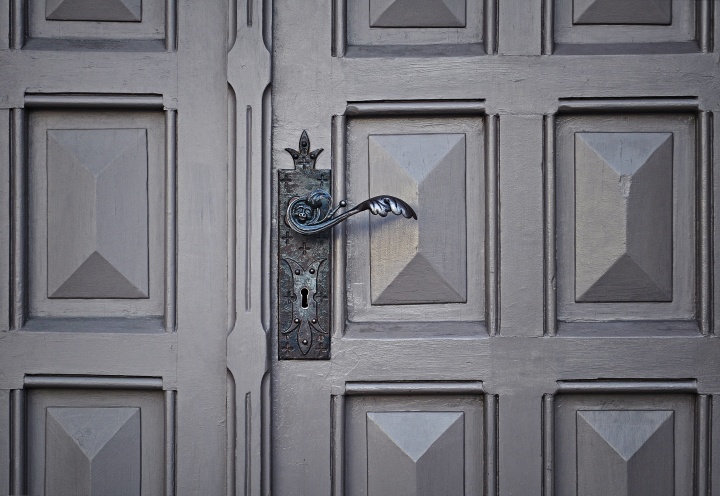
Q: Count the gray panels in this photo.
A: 9